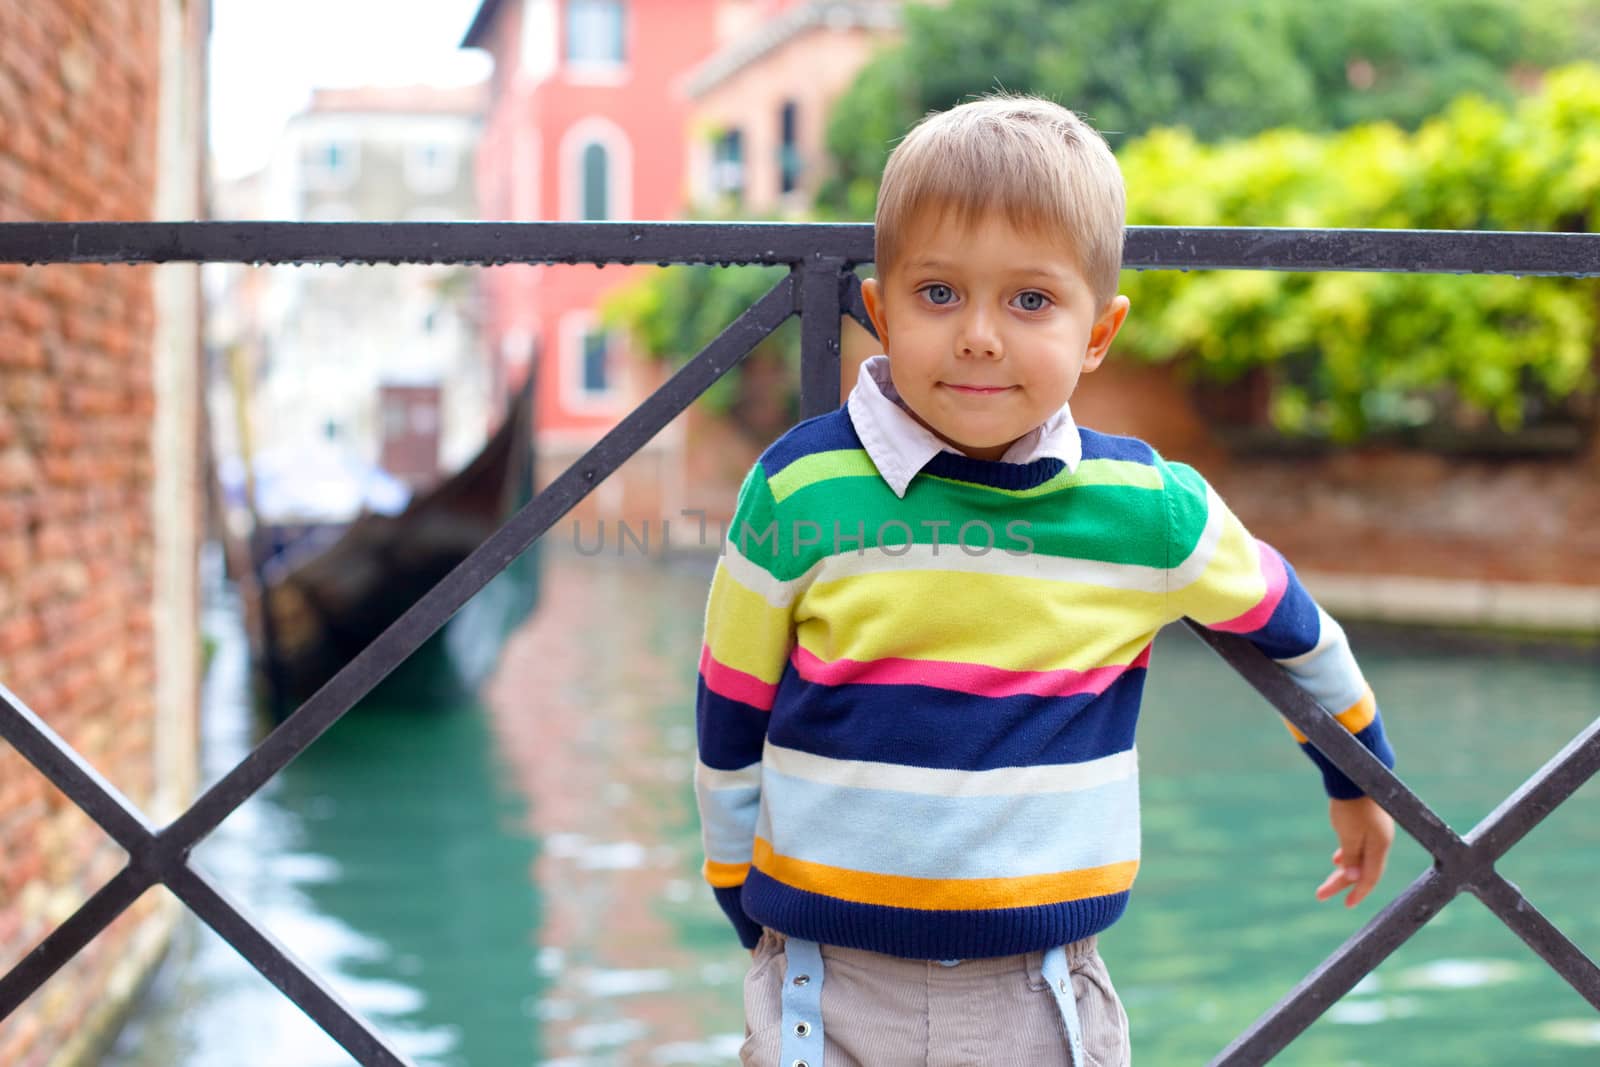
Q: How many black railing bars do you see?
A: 6